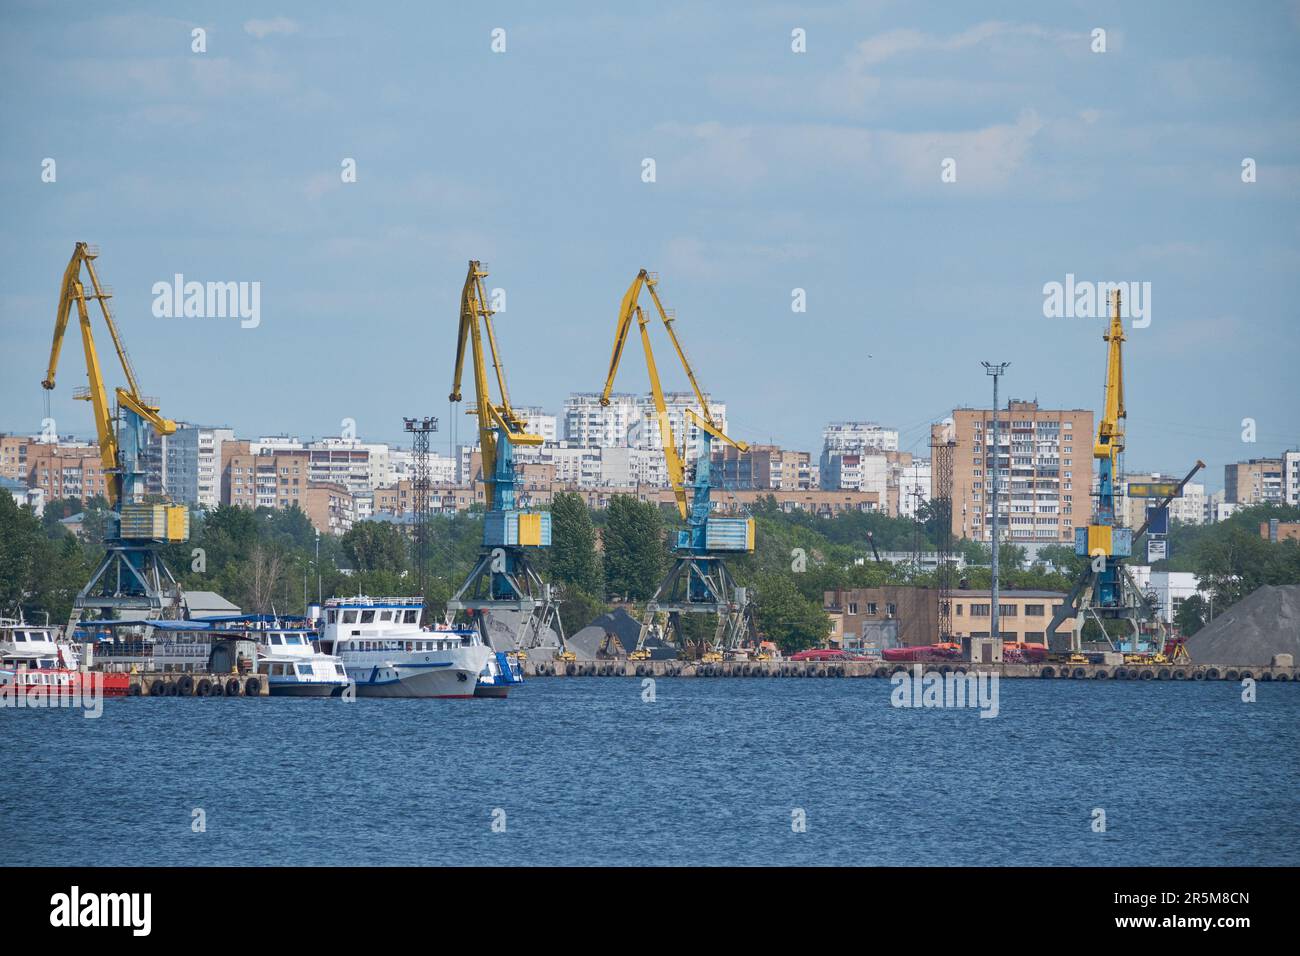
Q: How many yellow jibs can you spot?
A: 4